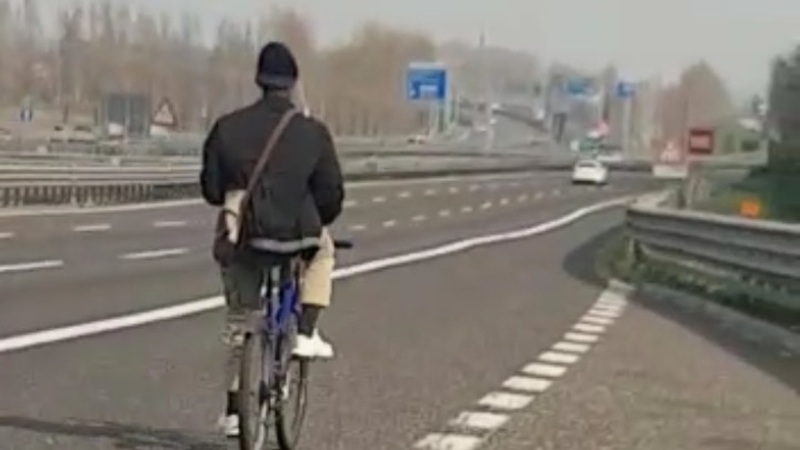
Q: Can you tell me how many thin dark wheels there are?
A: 2